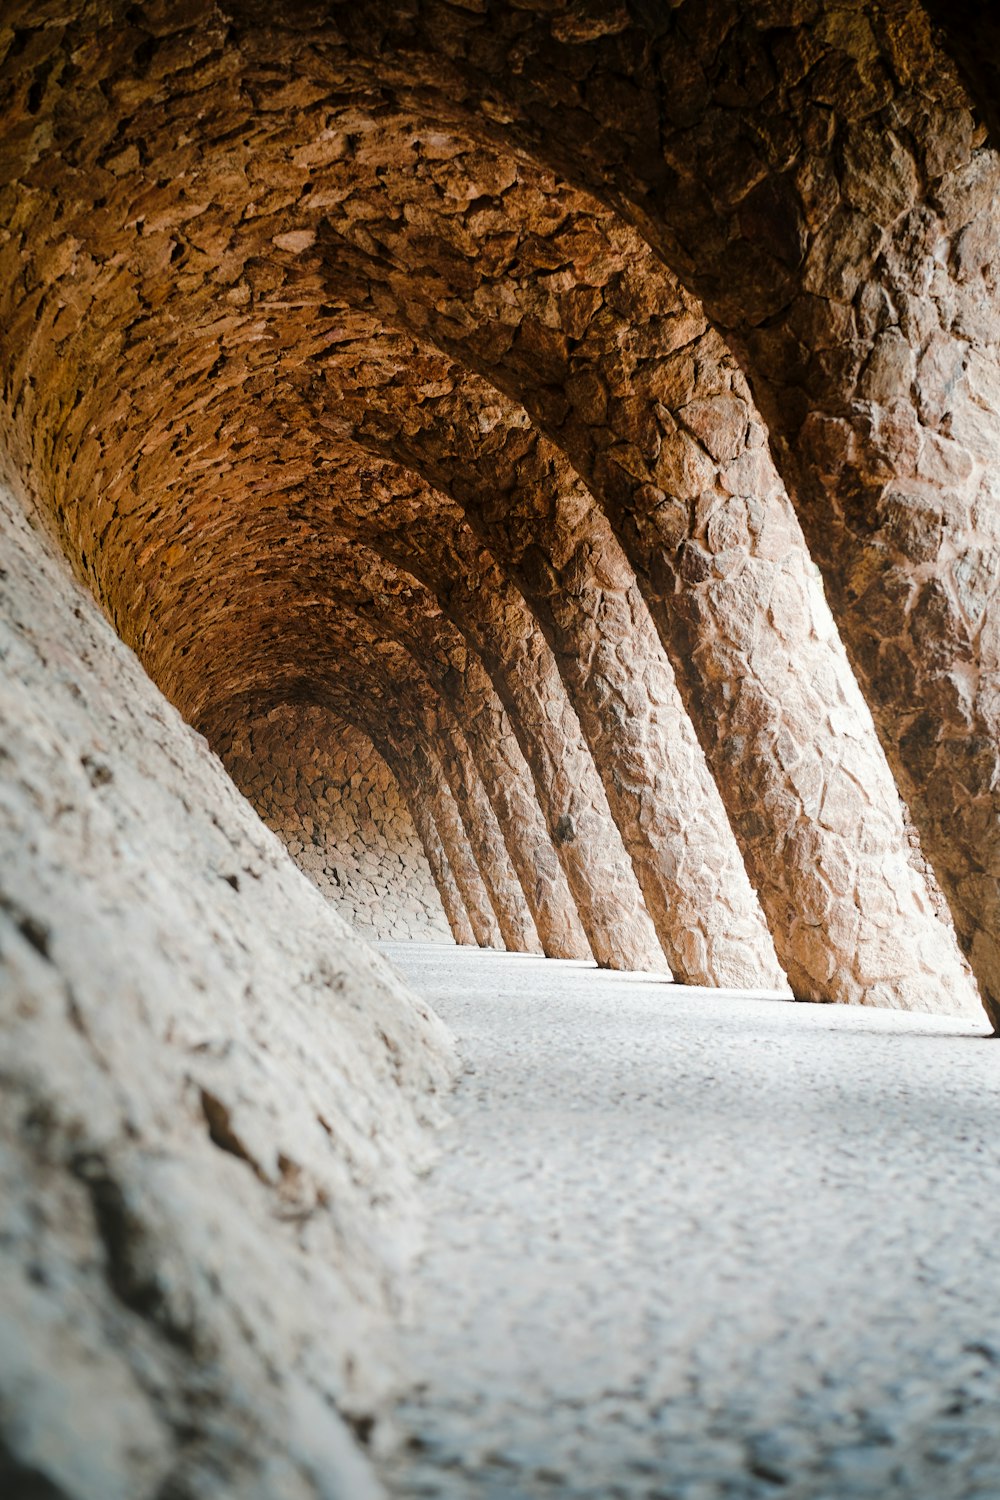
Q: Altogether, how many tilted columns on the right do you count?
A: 8